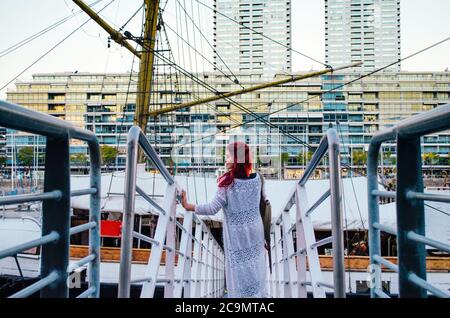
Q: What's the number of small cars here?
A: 0